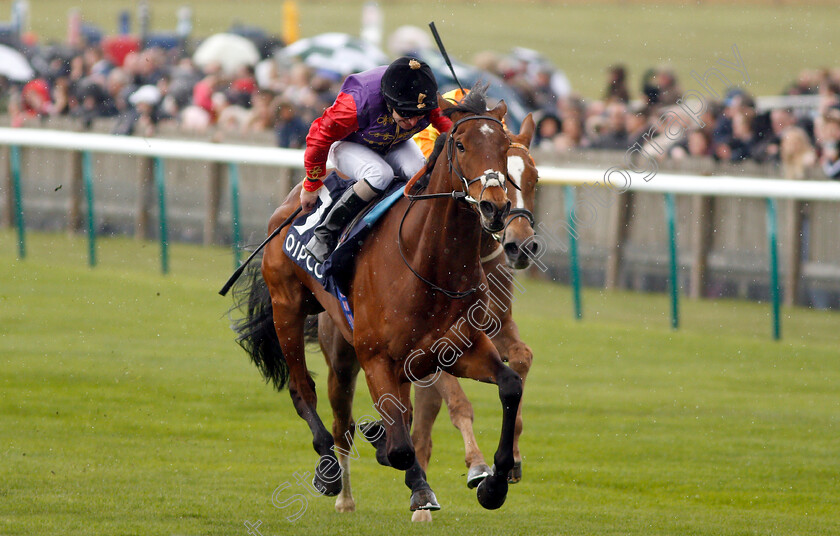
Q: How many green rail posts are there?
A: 7